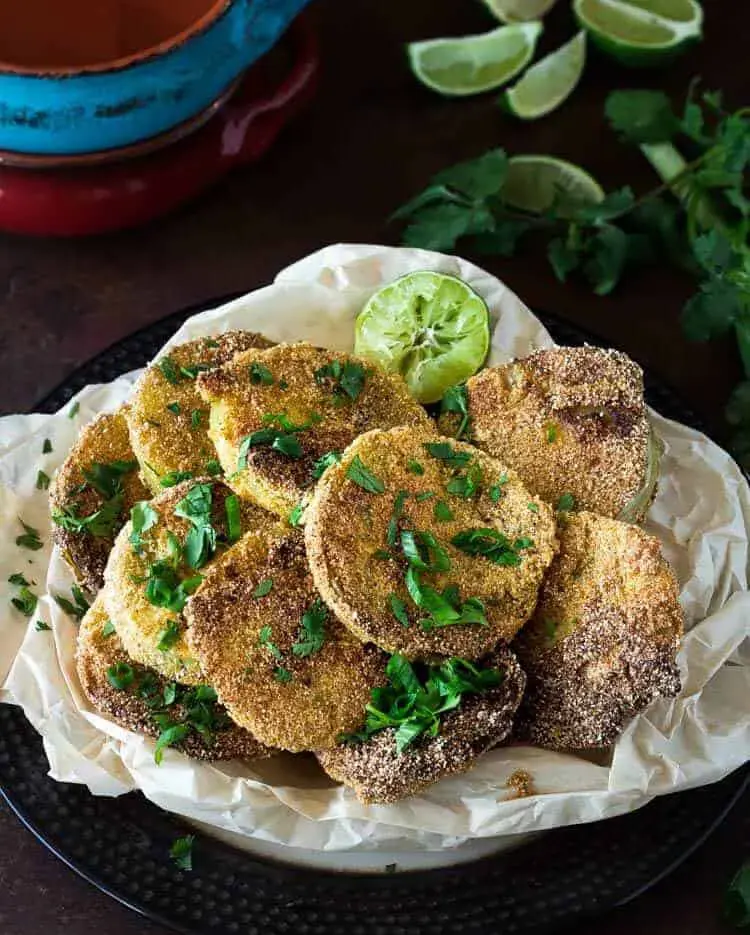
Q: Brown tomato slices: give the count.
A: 10